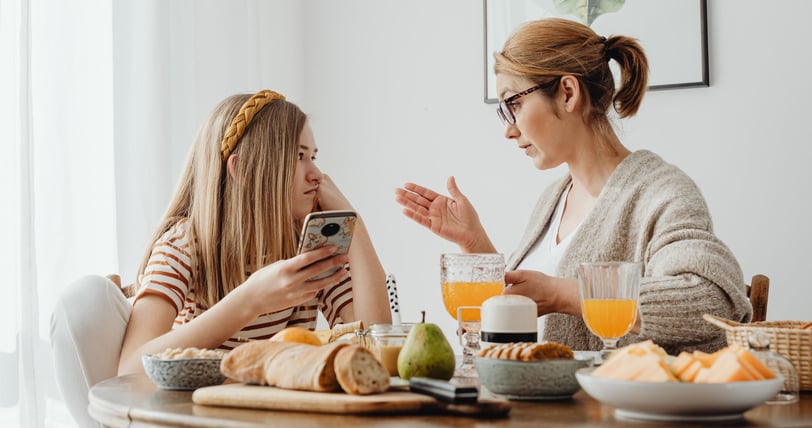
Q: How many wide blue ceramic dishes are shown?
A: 2